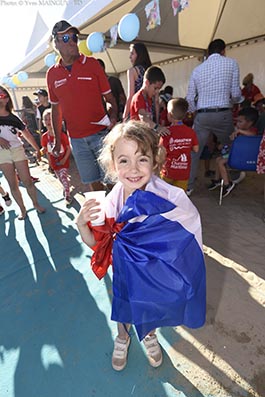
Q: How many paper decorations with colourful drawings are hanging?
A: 3